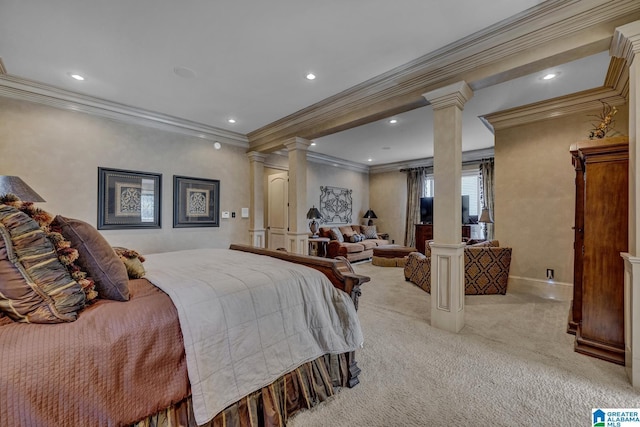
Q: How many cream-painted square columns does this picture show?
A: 4